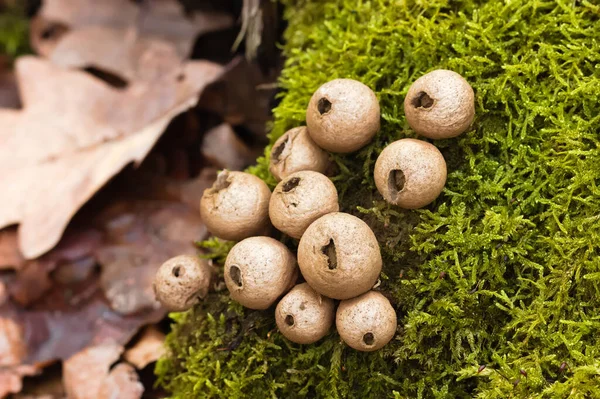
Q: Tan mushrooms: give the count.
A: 11